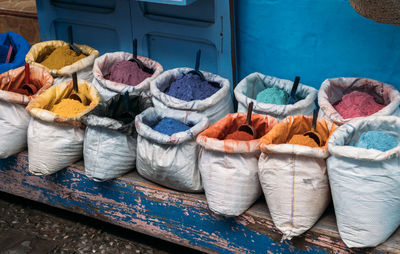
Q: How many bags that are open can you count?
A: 13